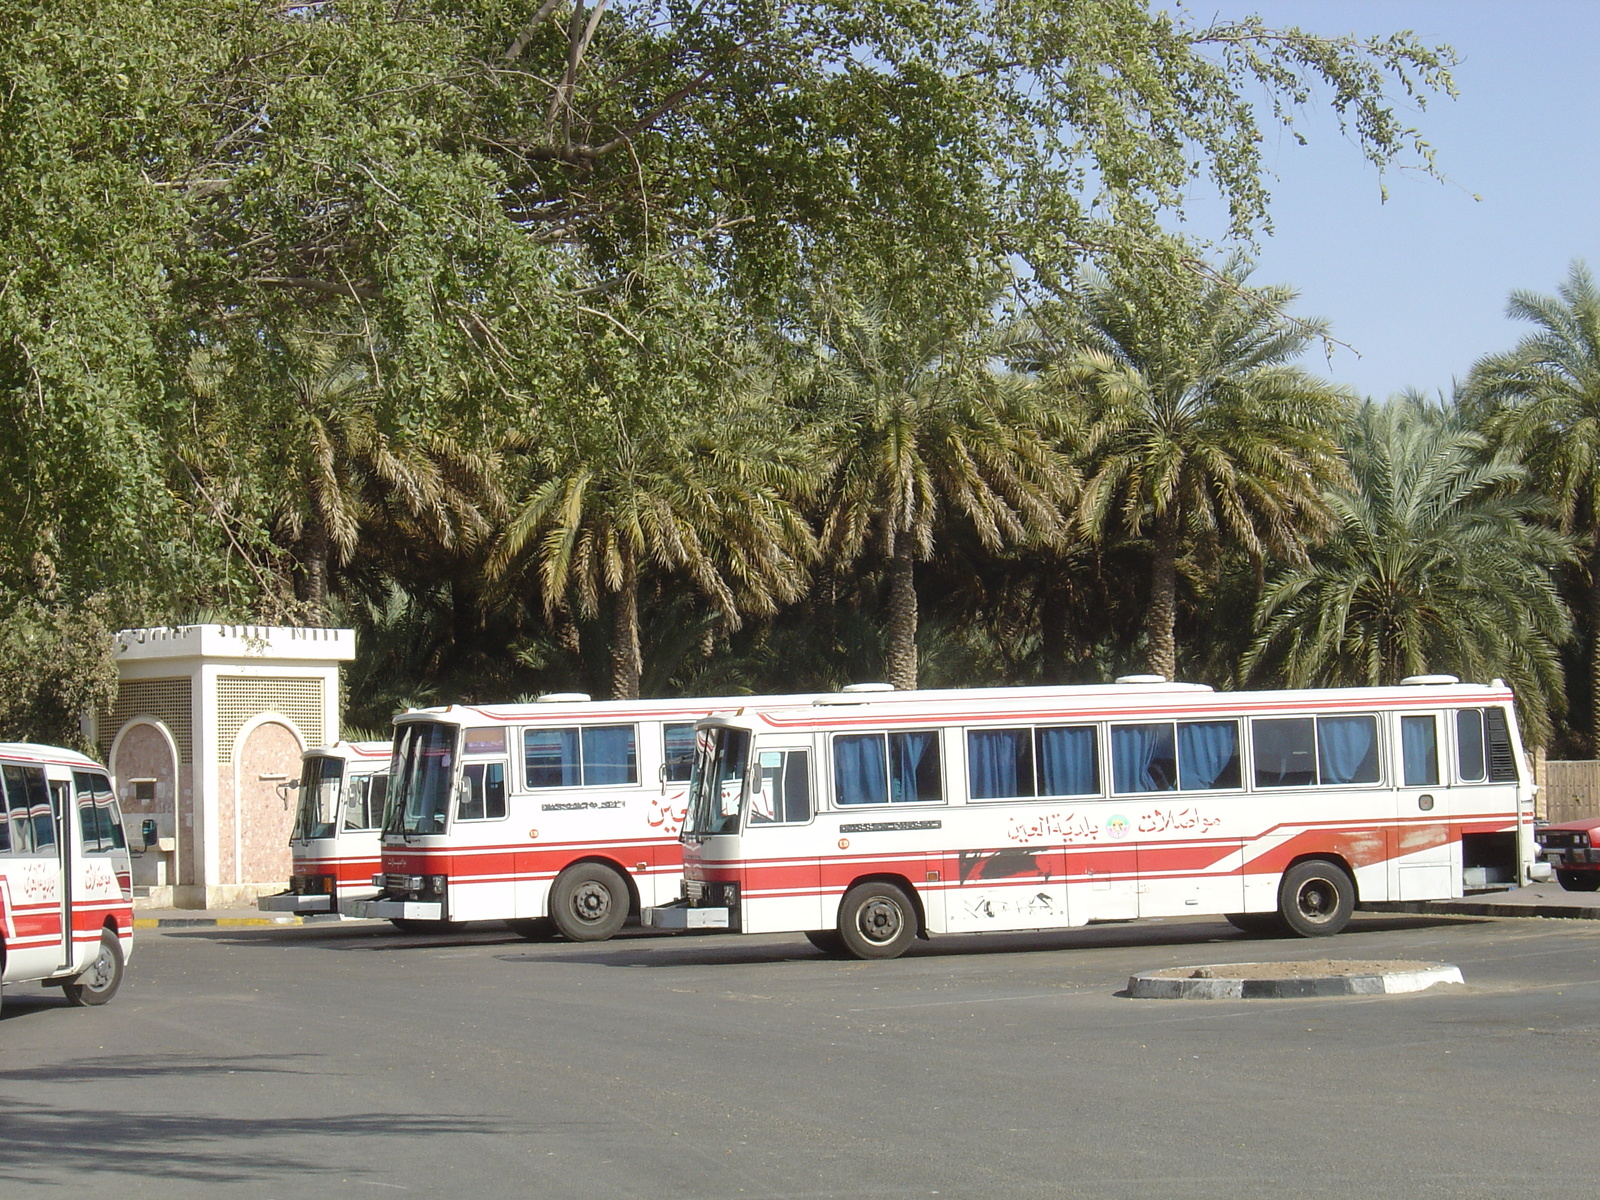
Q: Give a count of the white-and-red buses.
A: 4